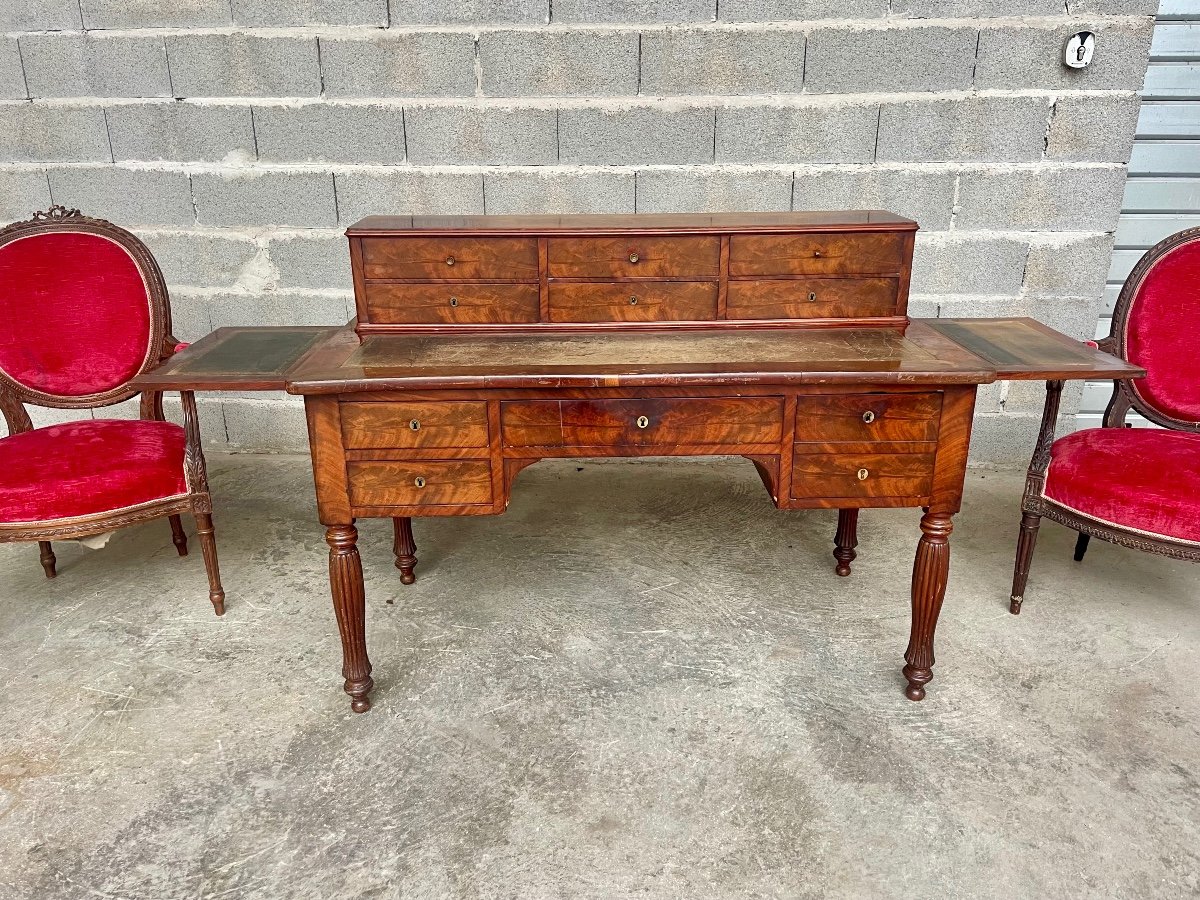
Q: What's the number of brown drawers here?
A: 11